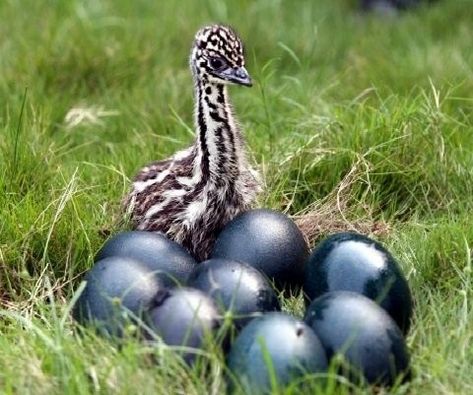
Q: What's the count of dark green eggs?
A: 8